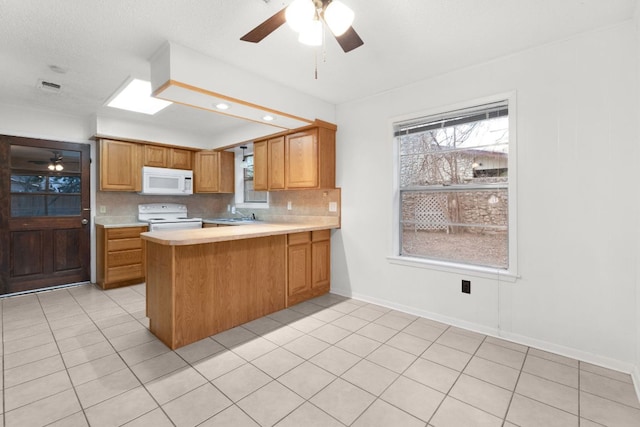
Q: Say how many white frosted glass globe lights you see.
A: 3